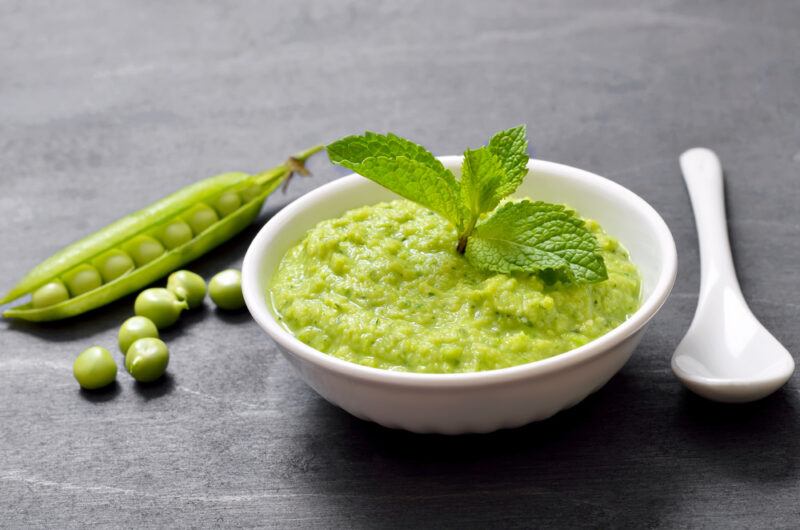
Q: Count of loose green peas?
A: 6